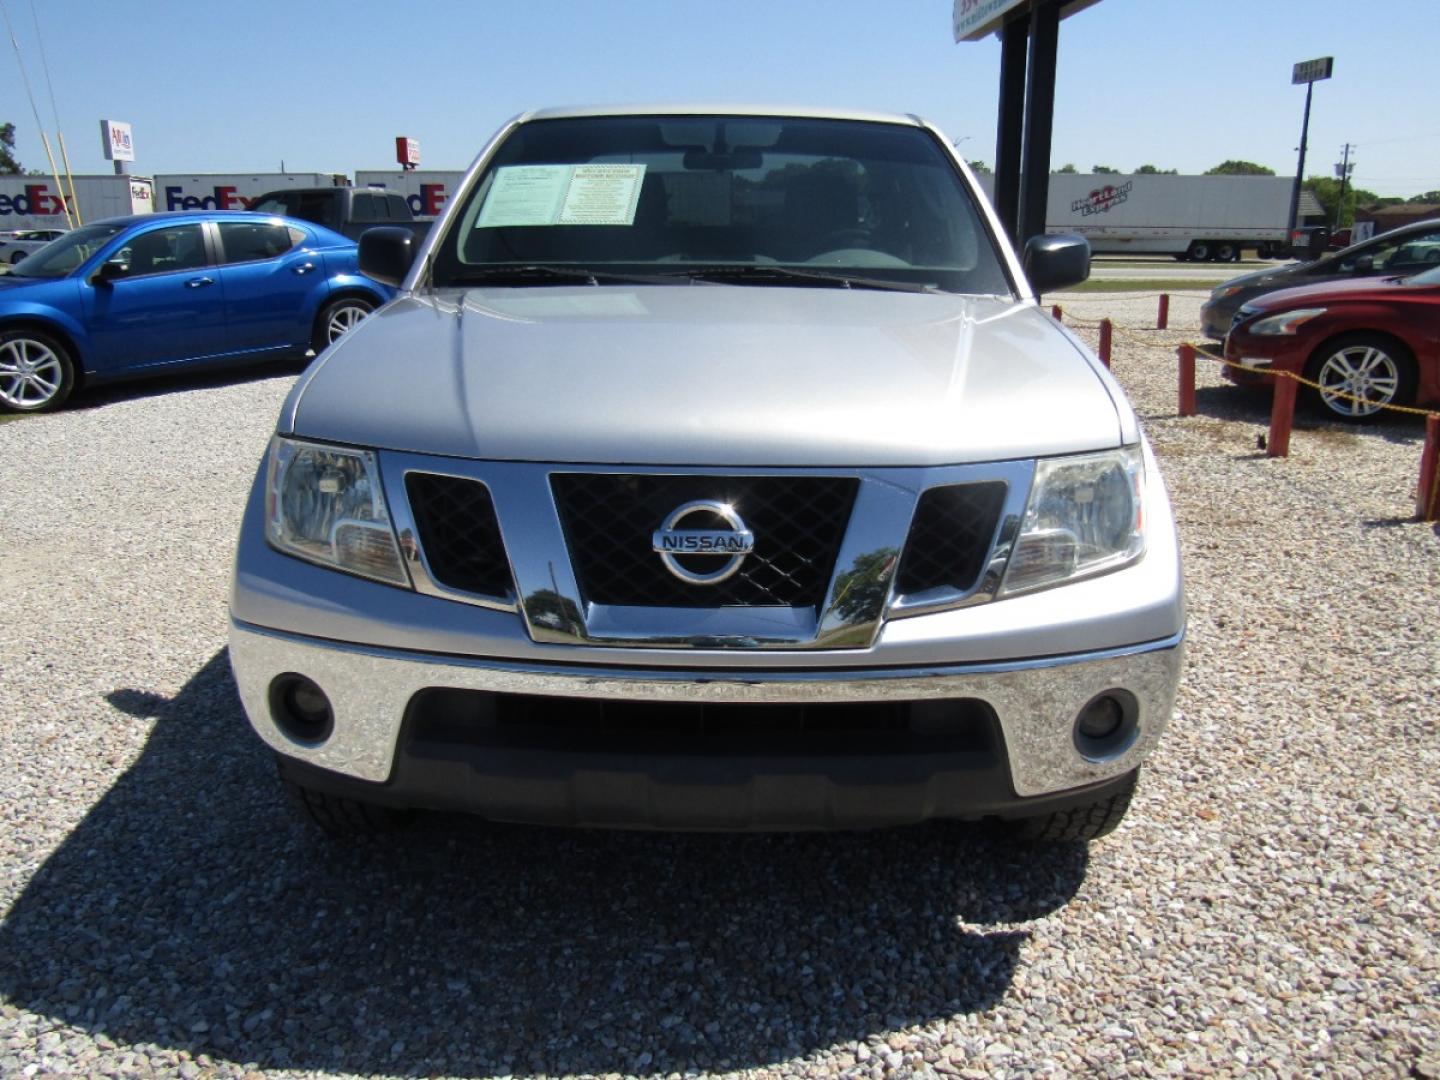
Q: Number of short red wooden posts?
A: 6